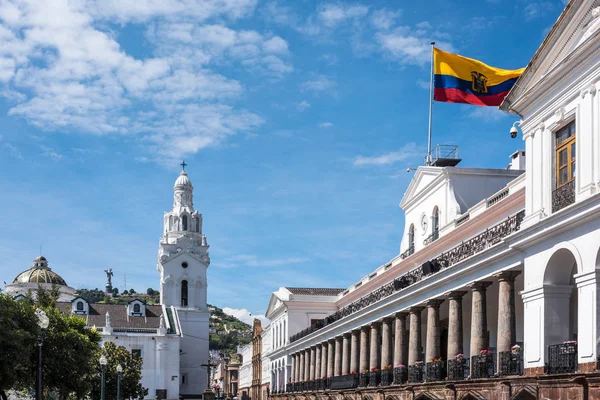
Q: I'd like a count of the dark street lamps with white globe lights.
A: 3